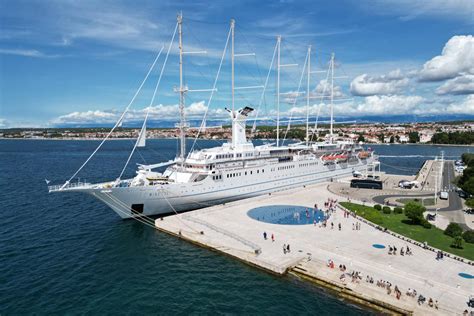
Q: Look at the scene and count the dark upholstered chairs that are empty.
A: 0